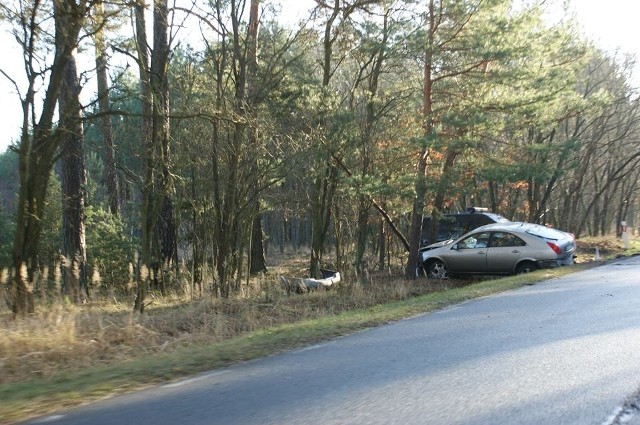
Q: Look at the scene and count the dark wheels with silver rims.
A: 2